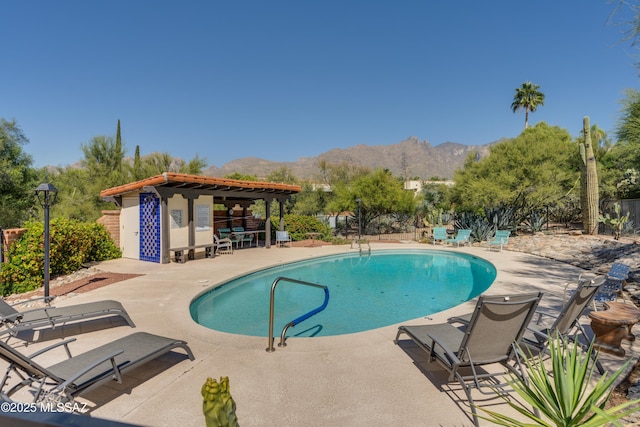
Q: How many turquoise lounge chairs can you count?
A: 3